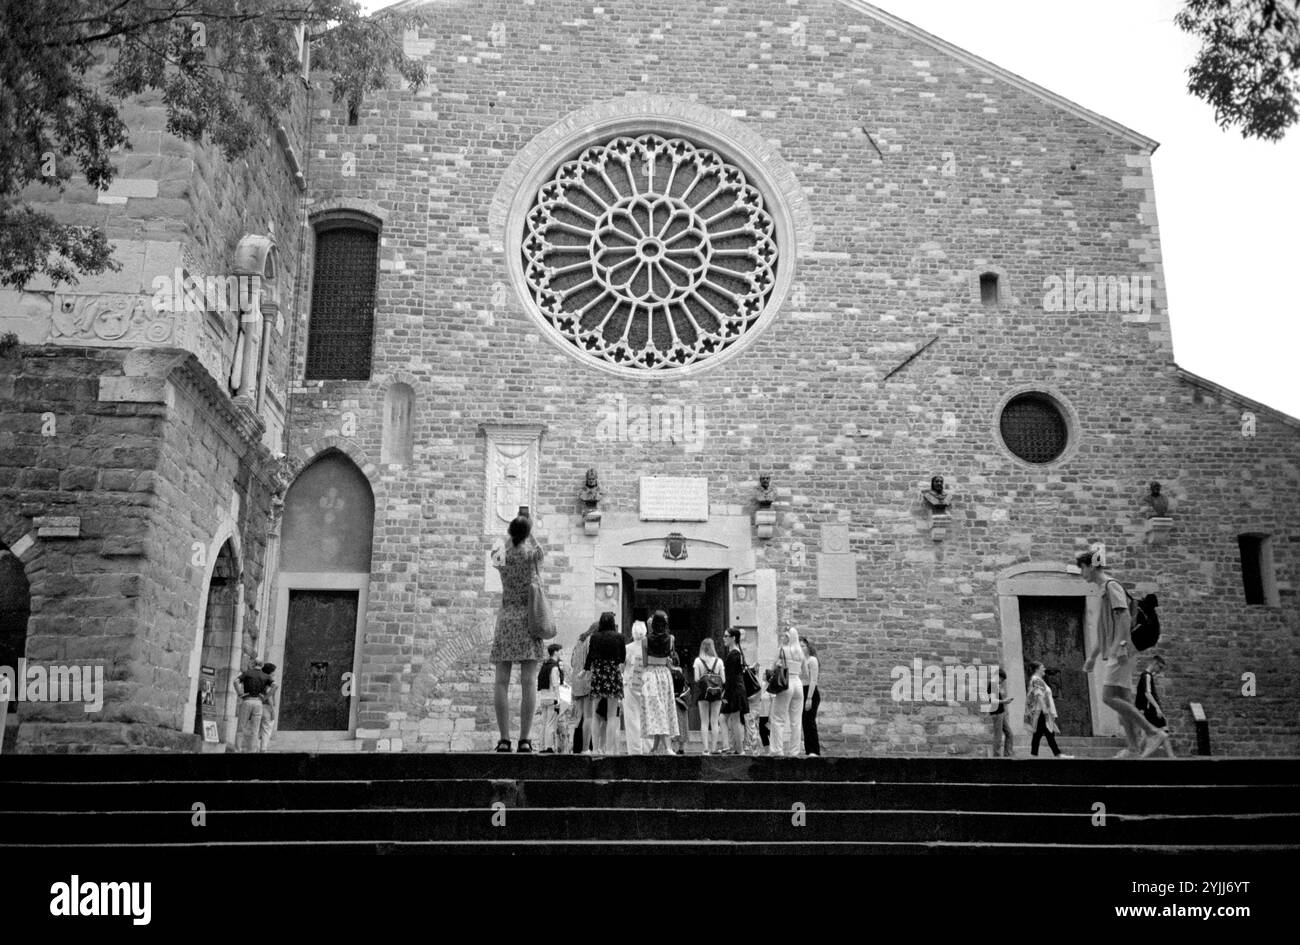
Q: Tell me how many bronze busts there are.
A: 4